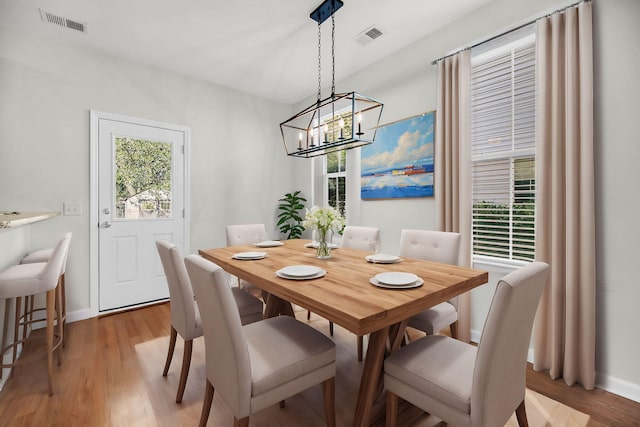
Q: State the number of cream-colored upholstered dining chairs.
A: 6